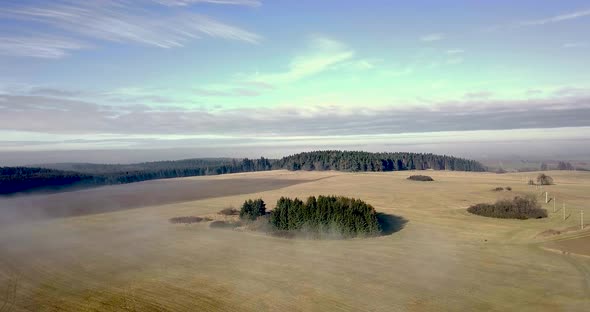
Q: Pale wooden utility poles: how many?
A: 4